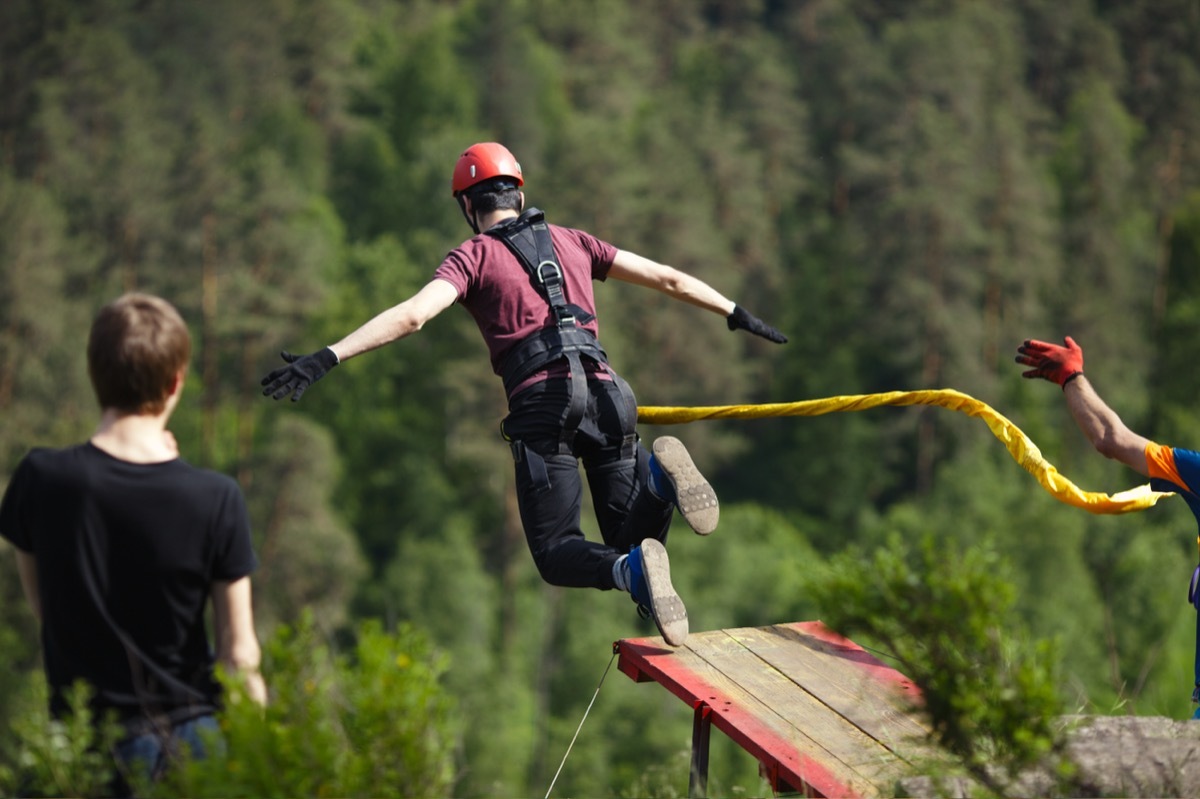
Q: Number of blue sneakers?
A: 2